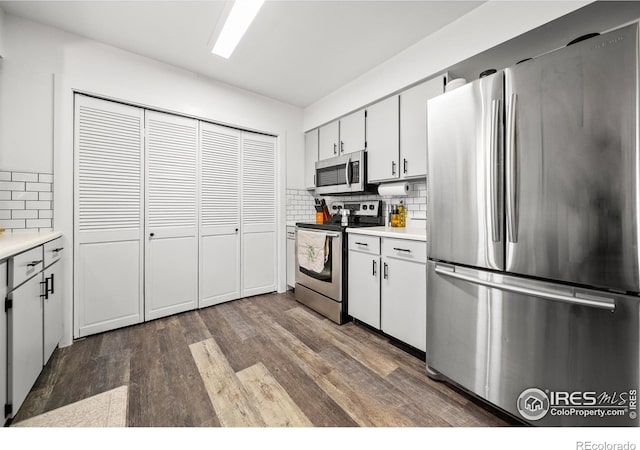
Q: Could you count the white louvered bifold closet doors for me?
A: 4